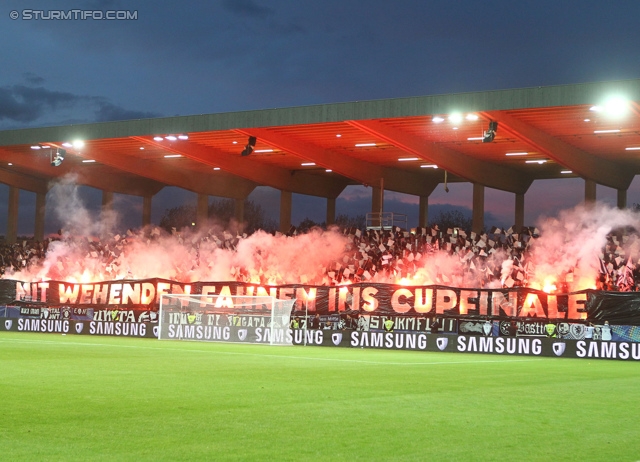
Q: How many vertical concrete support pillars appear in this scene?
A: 14